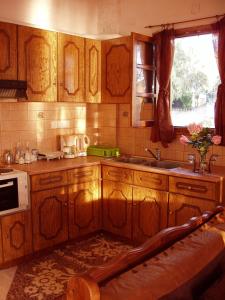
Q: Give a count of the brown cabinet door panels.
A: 11